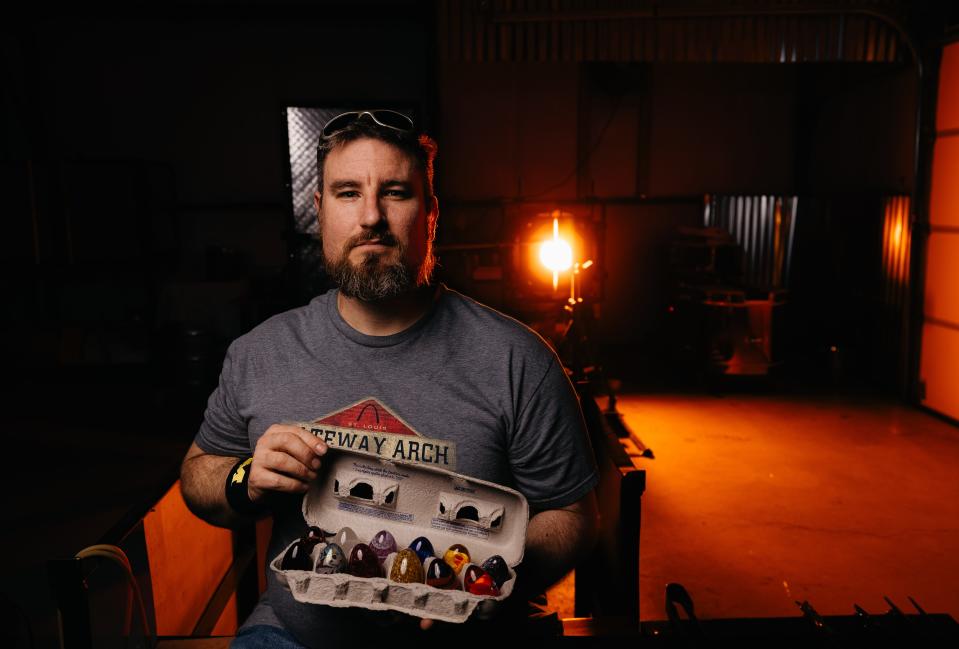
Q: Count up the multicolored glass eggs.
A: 12